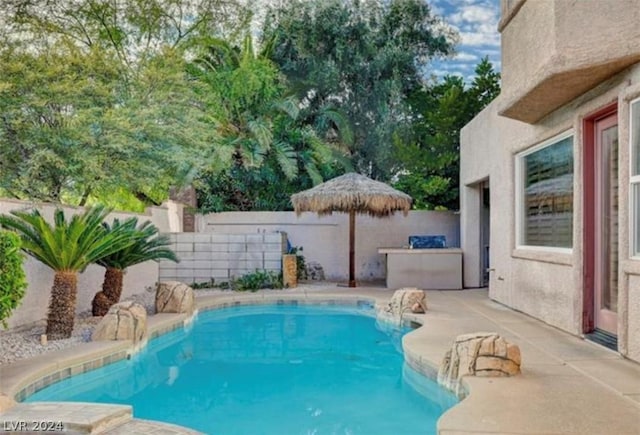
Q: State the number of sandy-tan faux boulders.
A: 4